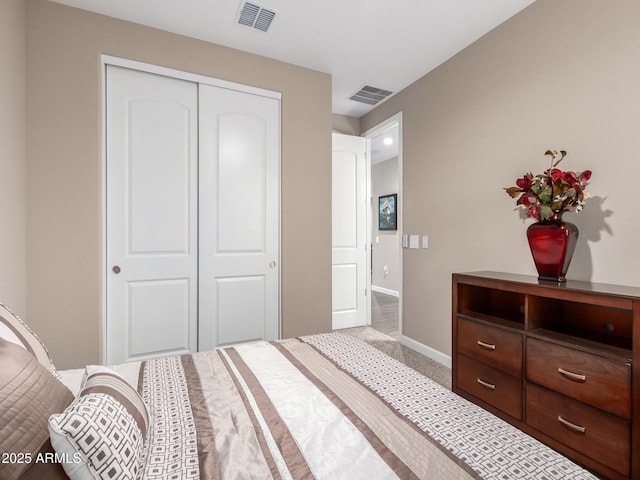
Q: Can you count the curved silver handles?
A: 4